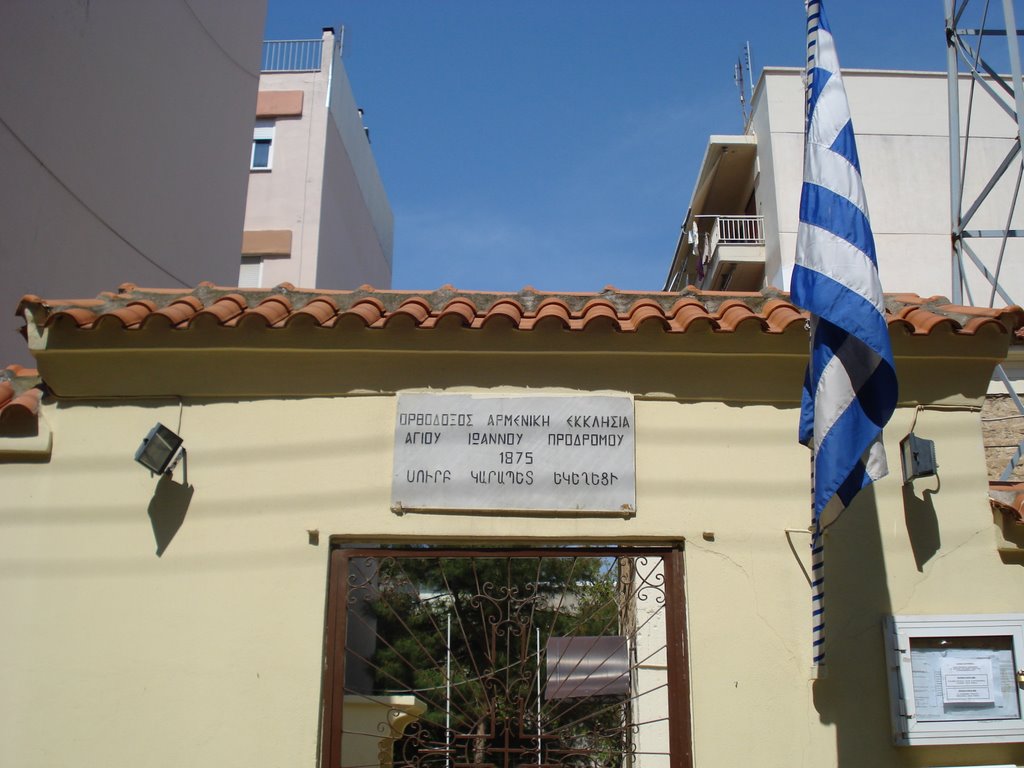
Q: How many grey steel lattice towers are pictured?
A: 1